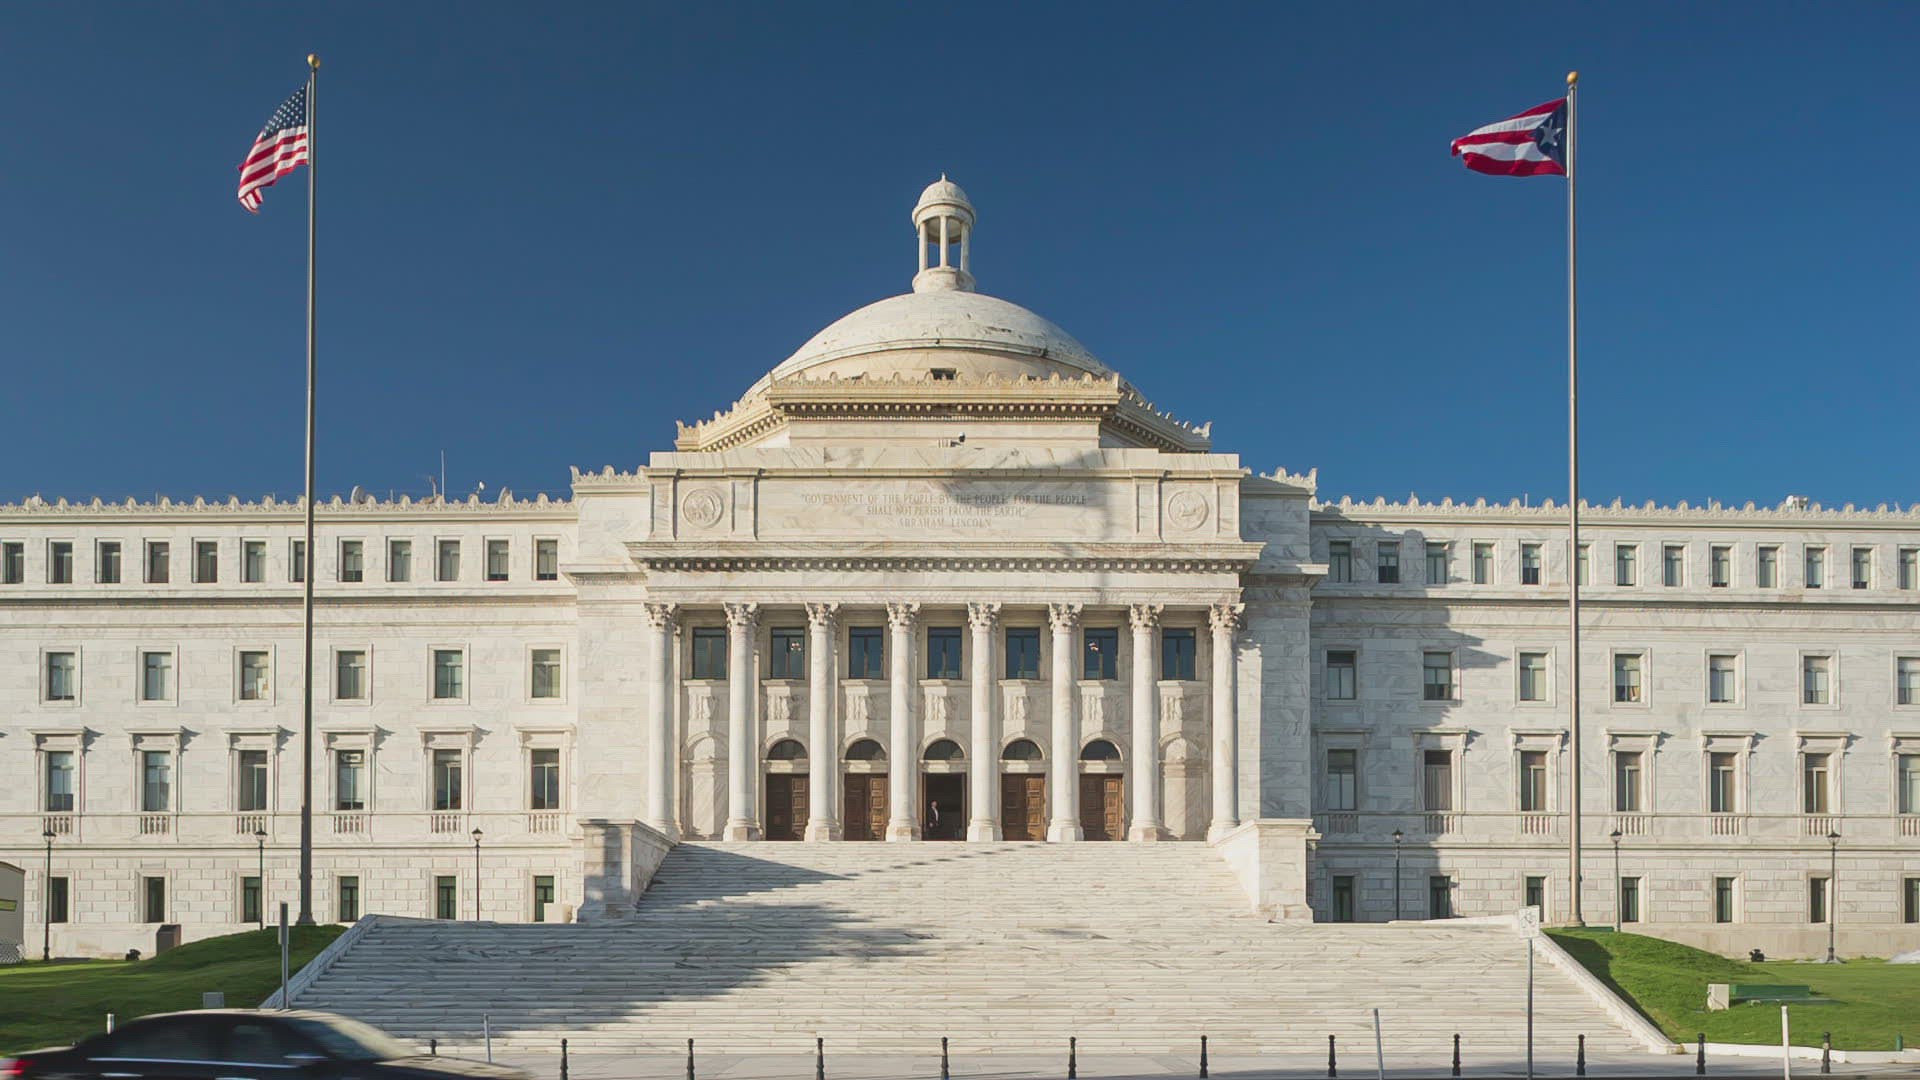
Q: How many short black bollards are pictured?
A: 12